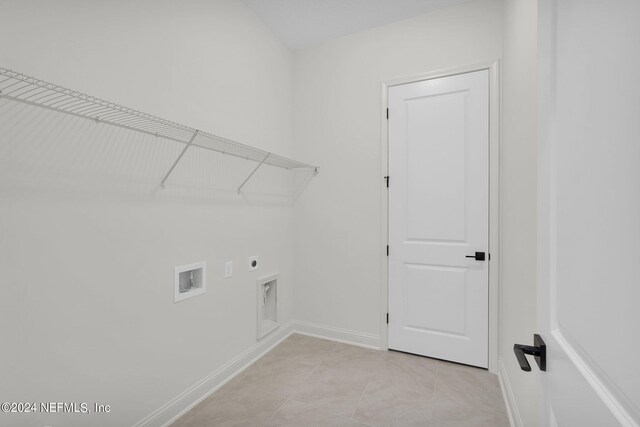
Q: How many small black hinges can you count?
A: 4